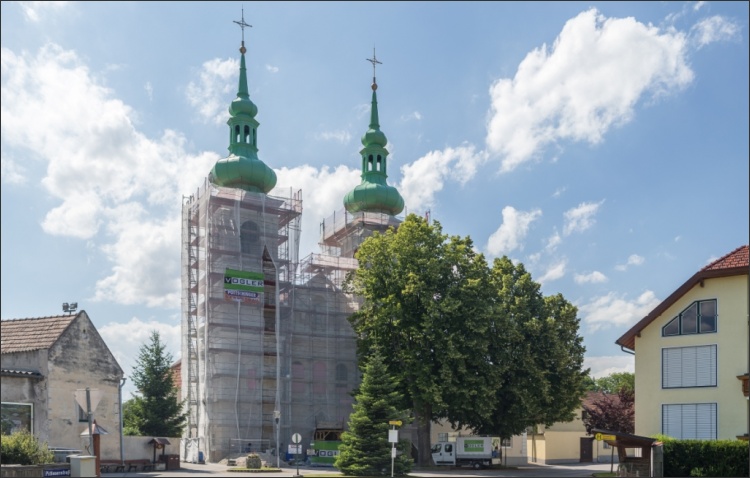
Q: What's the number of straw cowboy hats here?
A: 0